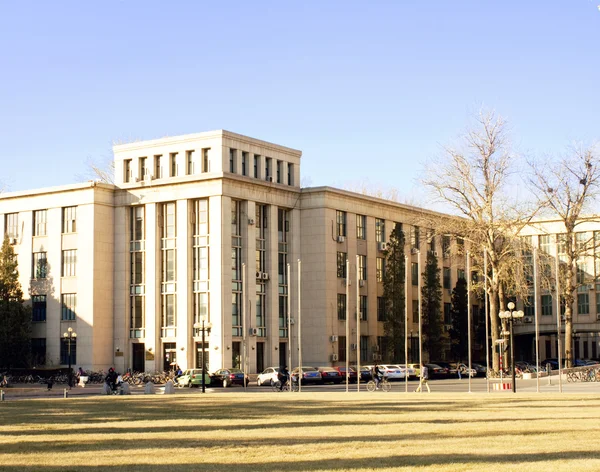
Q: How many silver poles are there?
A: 11